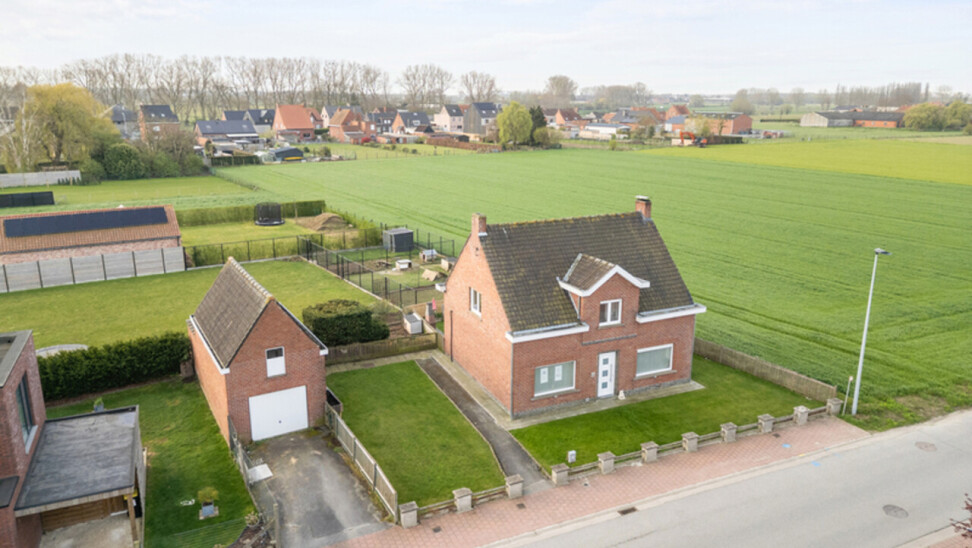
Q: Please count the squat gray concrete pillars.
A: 11